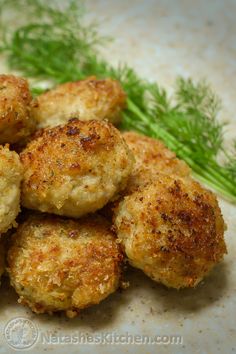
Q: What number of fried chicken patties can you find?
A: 7